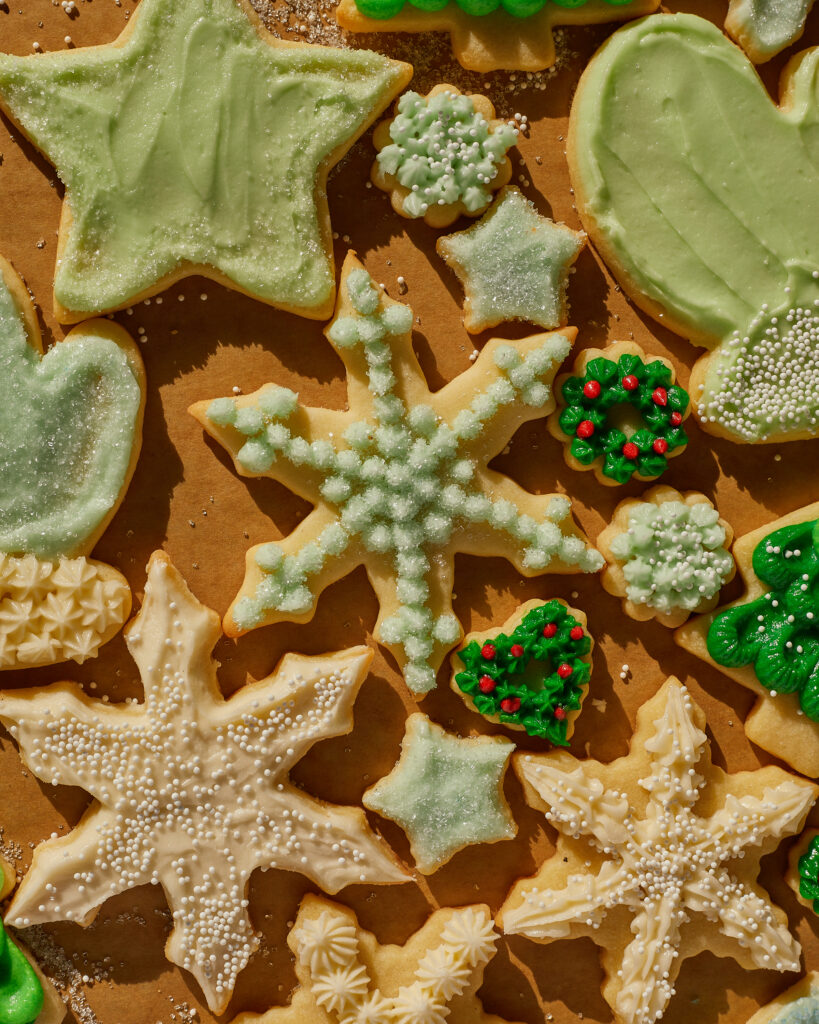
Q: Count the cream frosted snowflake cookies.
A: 3